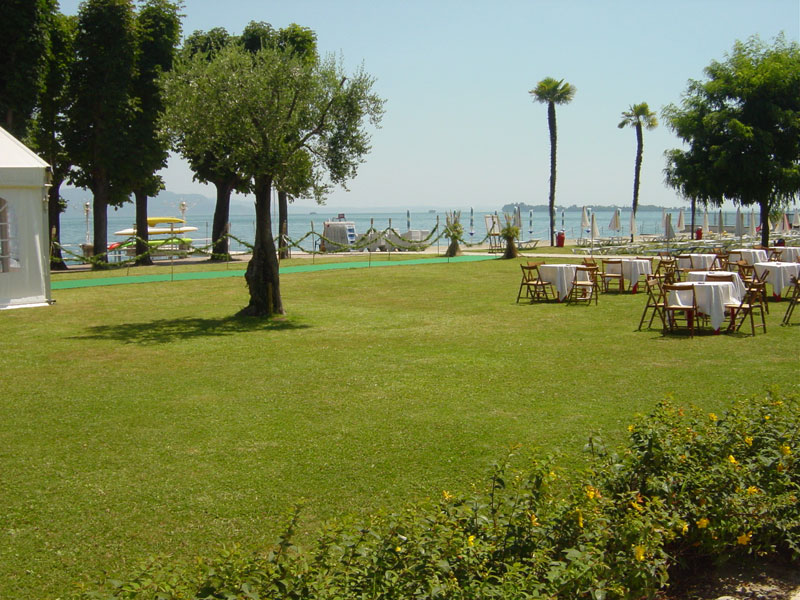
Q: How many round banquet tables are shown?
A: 8